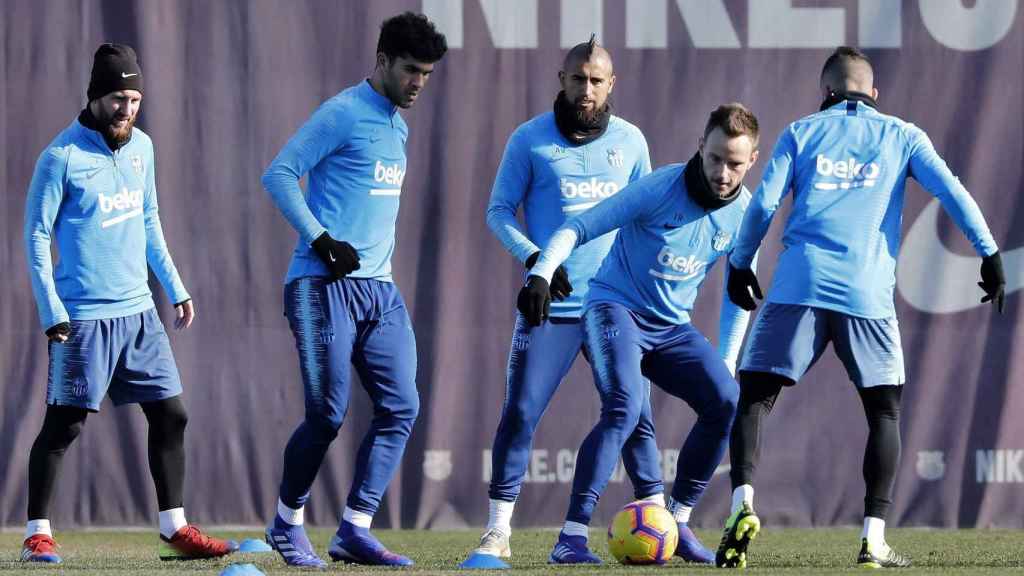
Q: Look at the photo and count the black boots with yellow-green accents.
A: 2